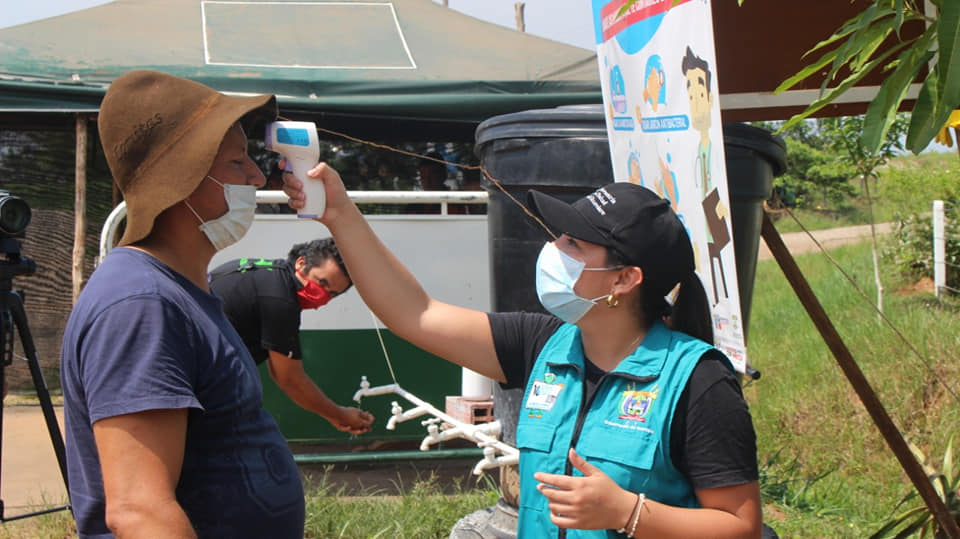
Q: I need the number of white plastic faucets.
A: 4